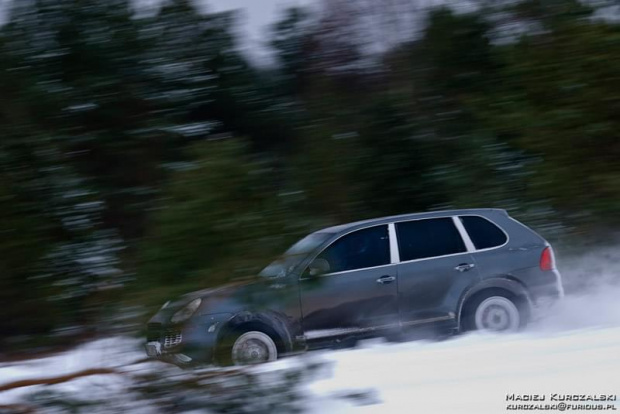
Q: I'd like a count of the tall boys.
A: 0